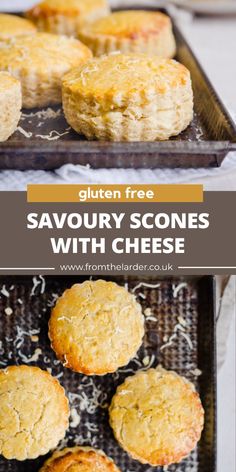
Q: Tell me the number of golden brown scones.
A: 10